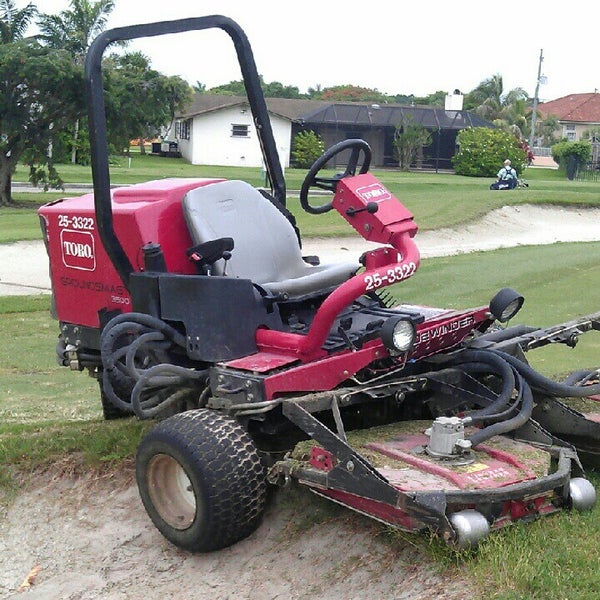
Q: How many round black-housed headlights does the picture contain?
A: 2